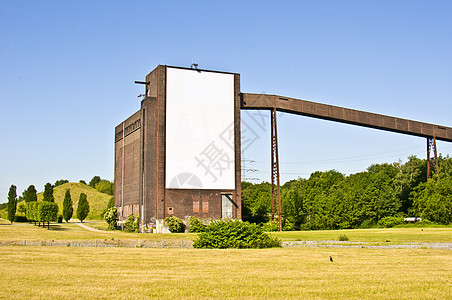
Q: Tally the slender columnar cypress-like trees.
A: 5